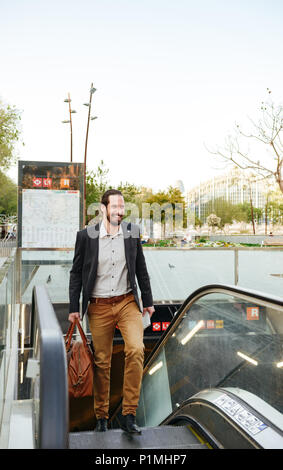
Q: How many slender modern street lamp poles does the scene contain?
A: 2